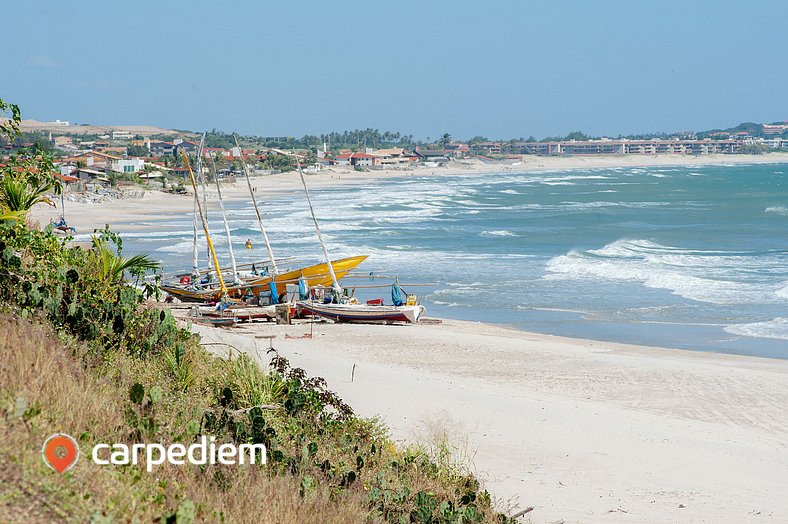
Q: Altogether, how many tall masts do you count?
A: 6